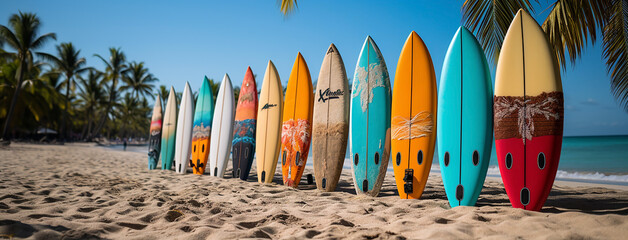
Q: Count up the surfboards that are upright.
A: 13